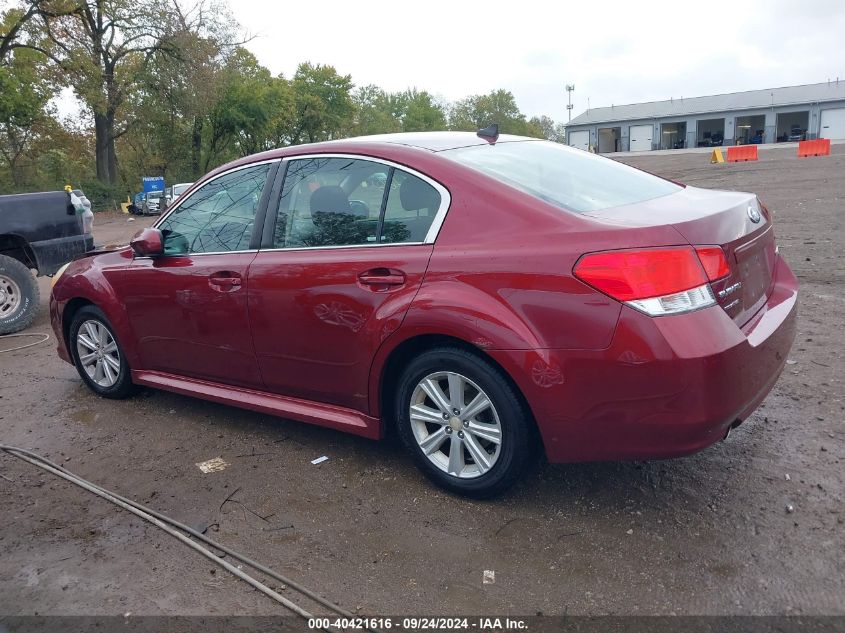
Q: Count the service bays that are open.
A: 5